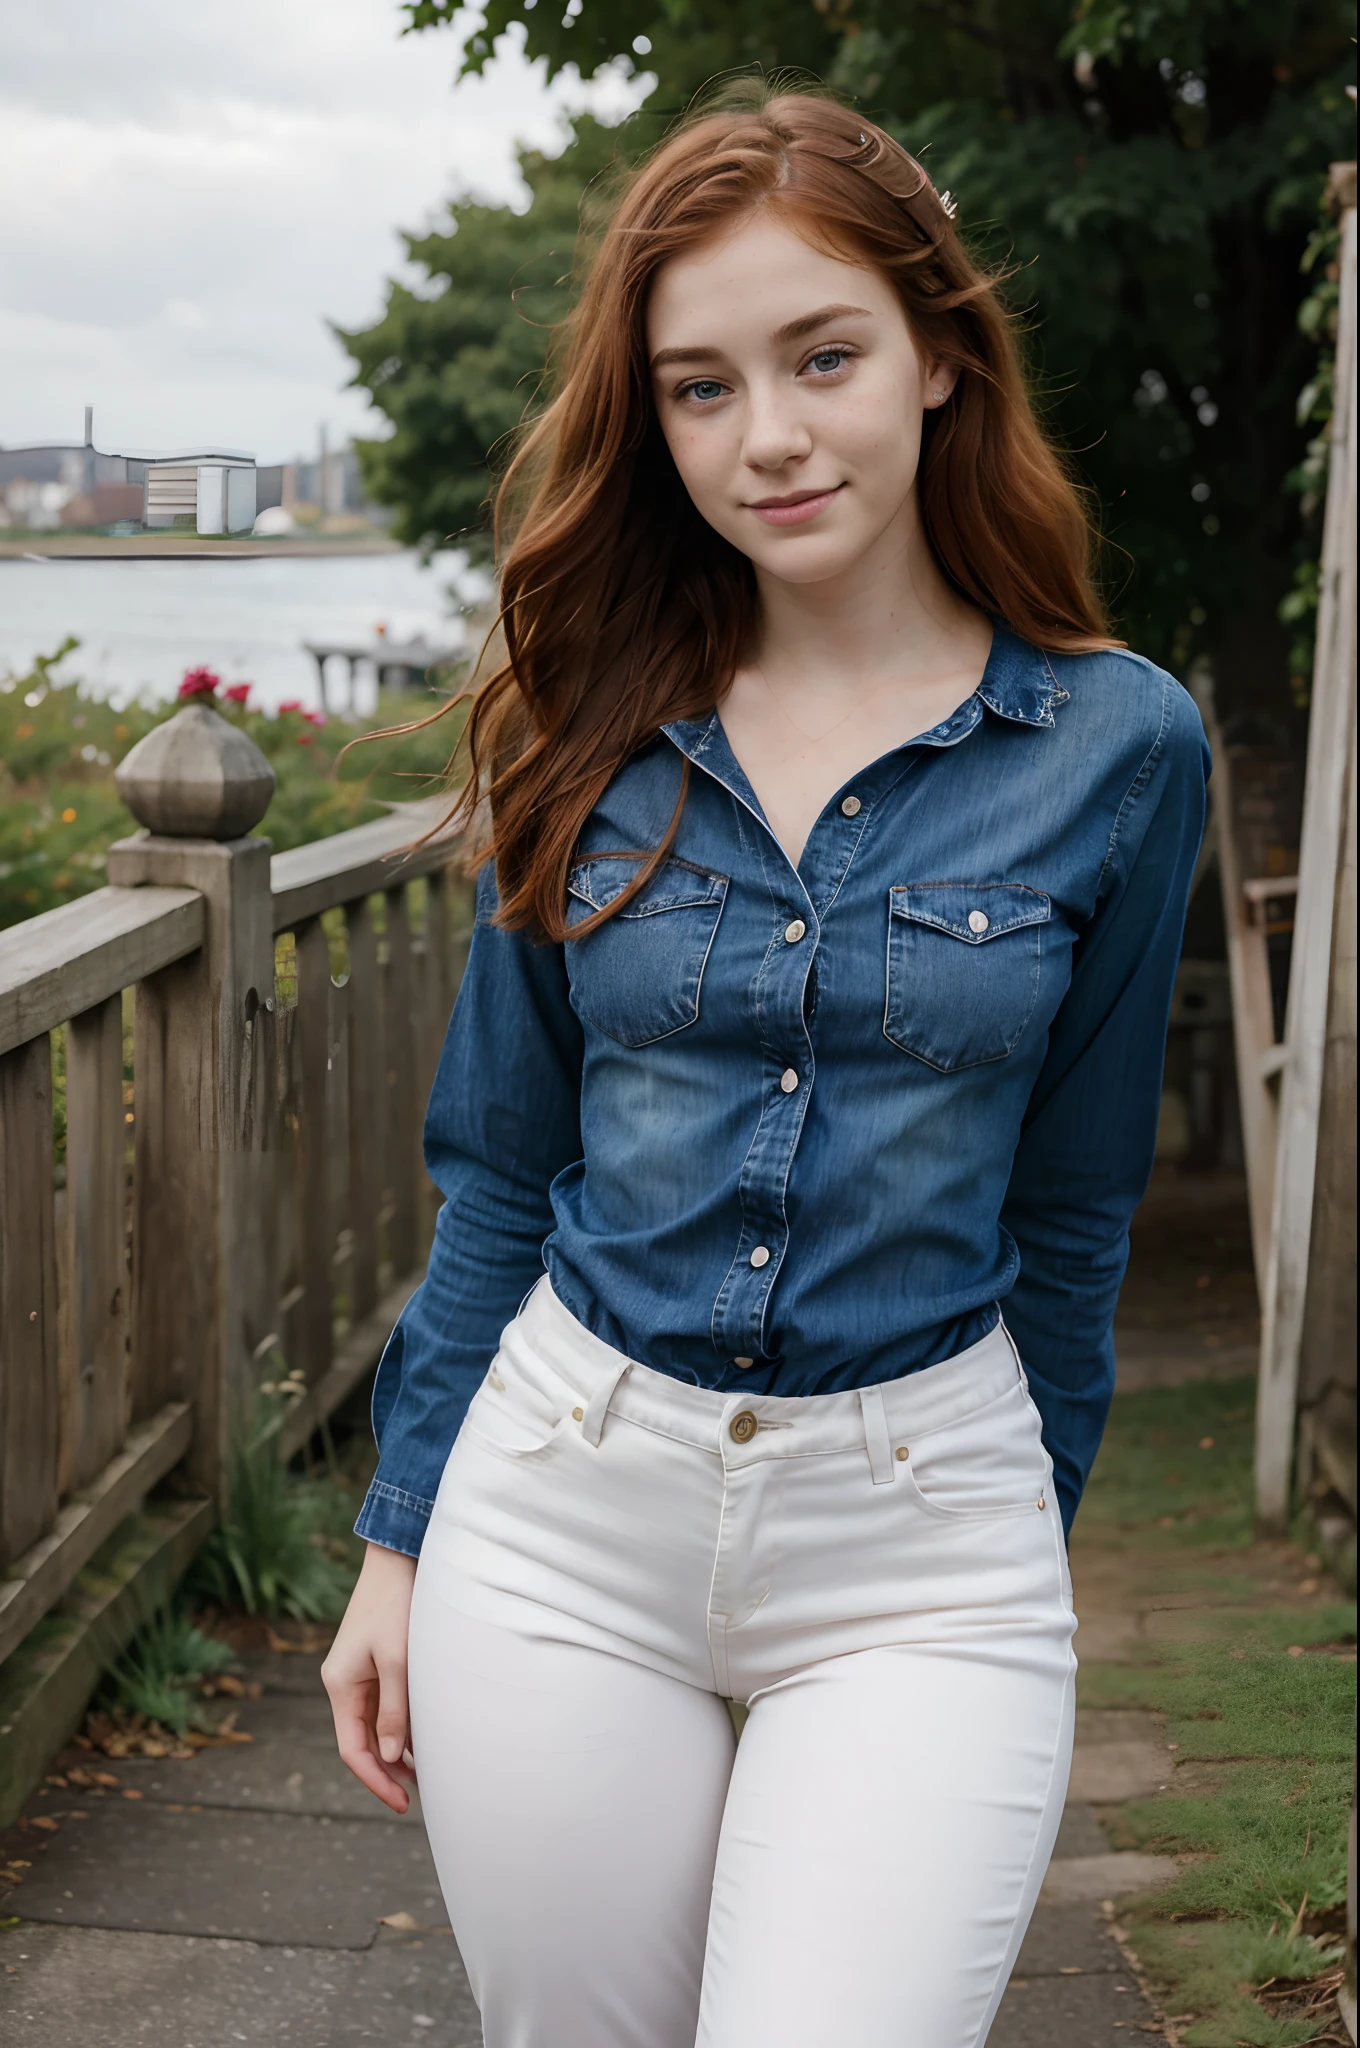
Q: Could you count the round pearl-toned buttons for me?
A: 6